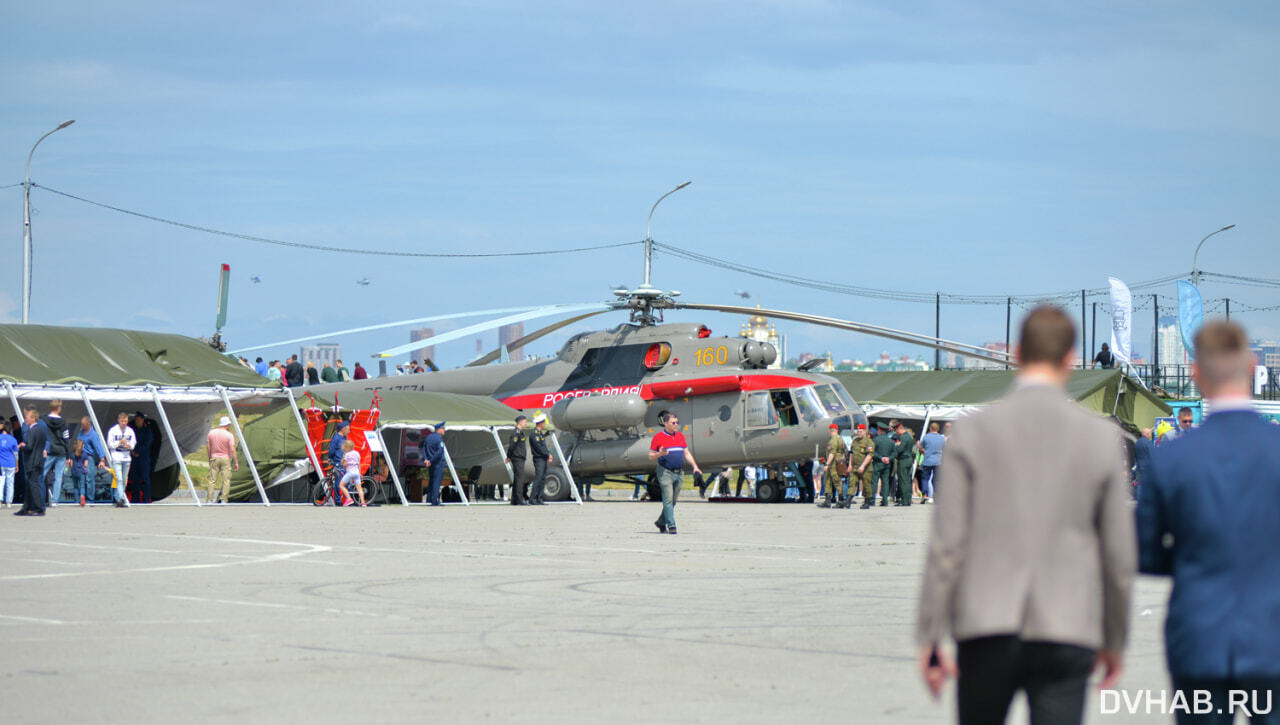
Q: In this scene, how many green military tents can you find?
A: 3